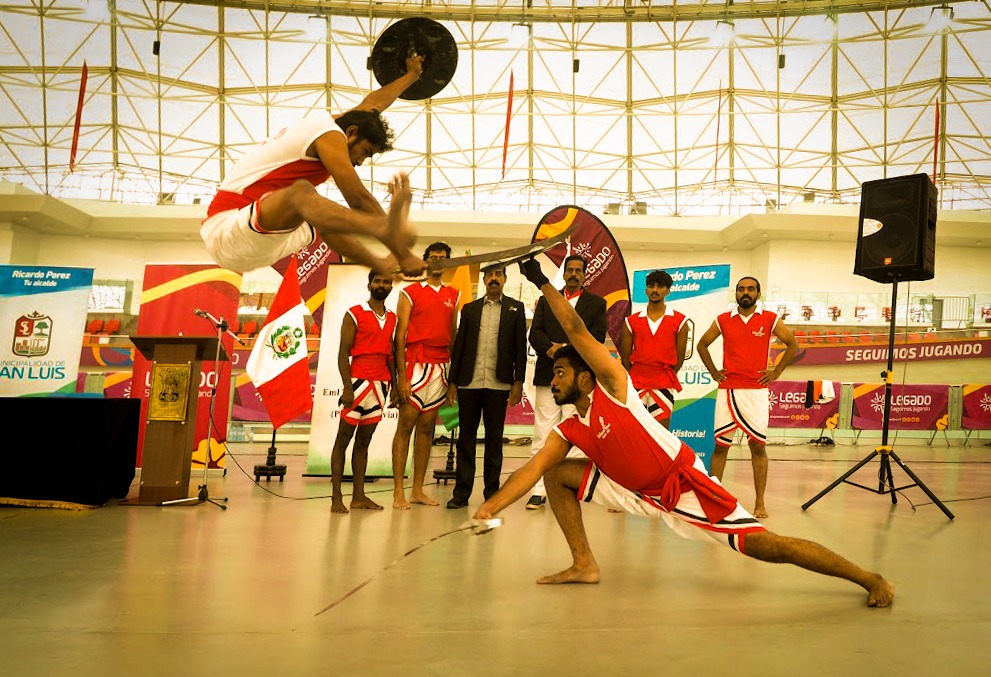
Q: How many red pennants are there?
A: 4